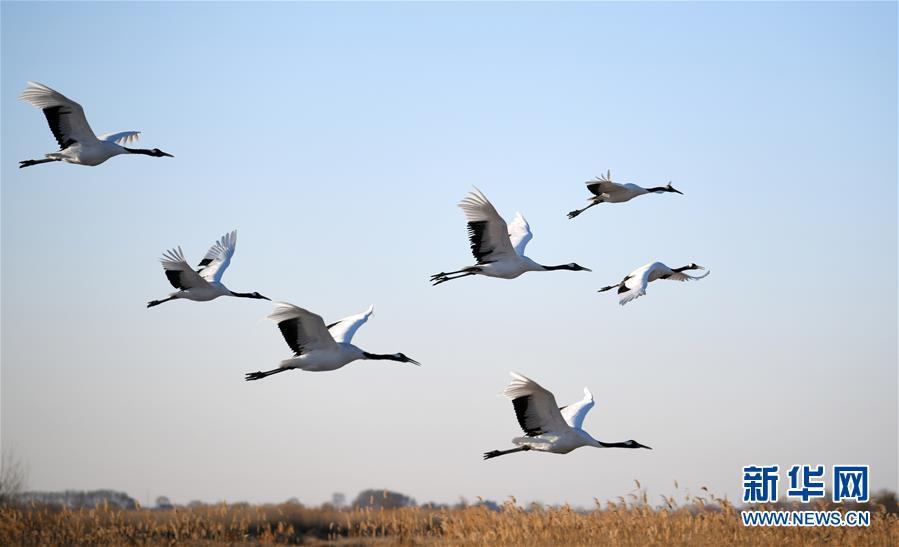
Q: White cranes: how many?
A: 7